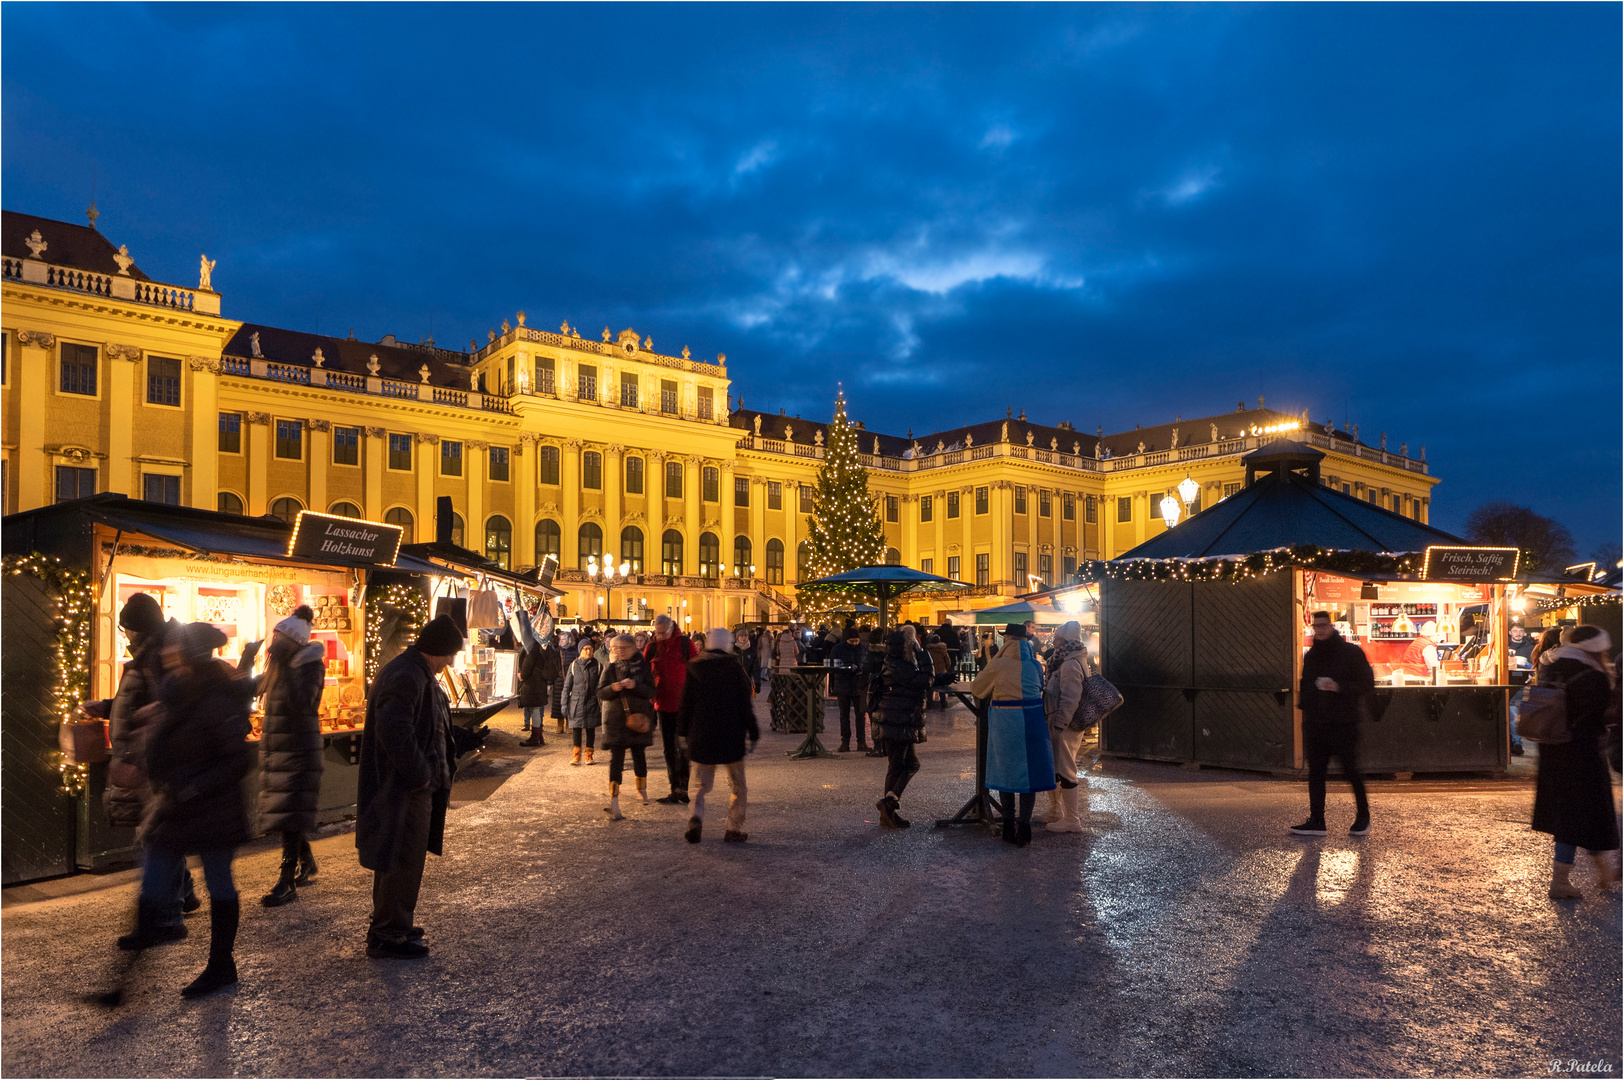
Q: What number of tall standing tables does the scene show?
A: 2